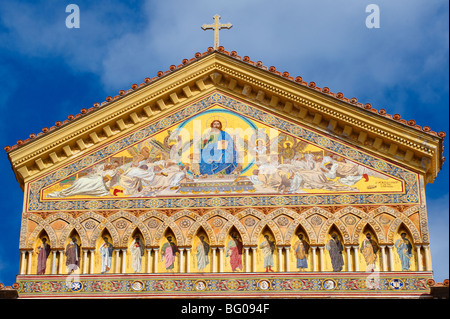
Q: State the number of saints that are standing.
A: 12